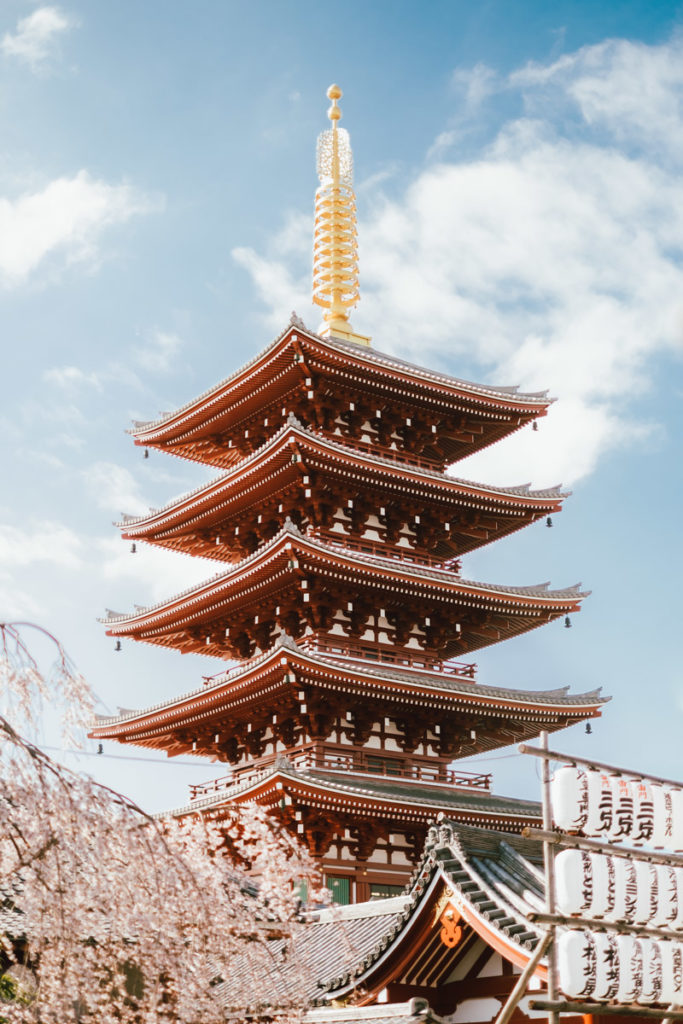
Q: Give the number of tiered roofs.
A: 5